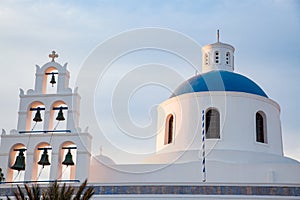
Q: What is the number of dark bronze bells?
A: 6